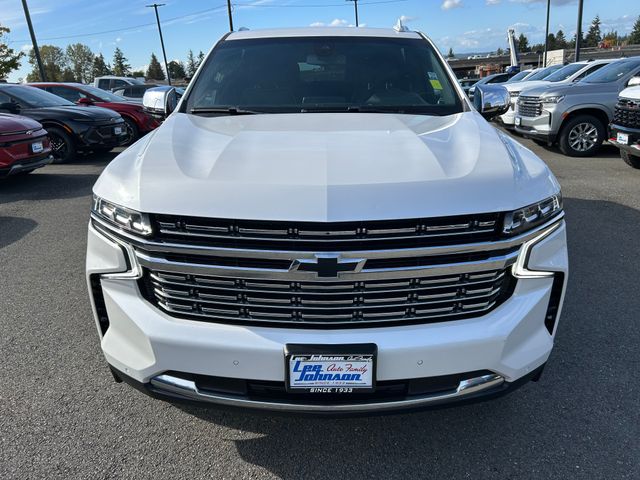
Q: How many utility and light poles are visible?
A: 6